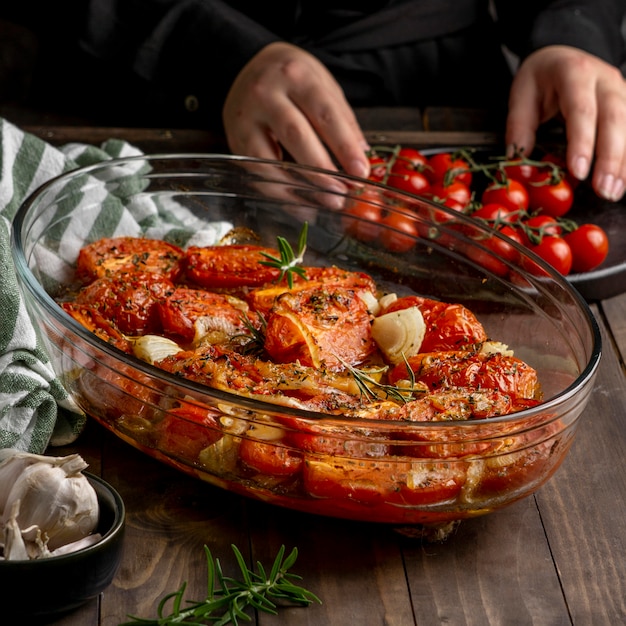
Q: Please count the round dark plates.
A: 1